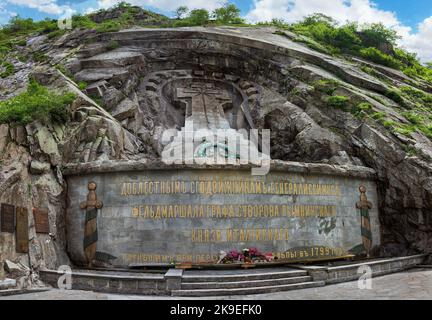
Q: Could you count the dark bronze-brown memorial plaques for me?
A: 3